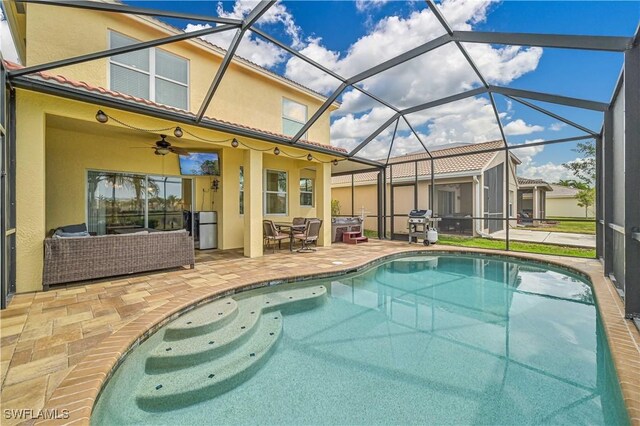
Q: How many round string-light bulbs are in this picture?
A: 6